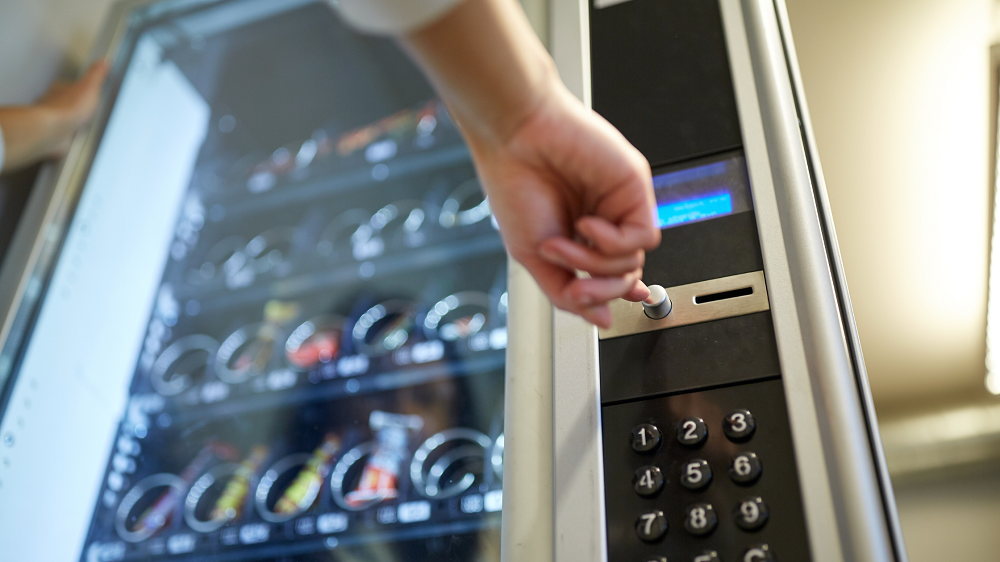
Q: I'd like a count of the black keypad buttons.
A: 12